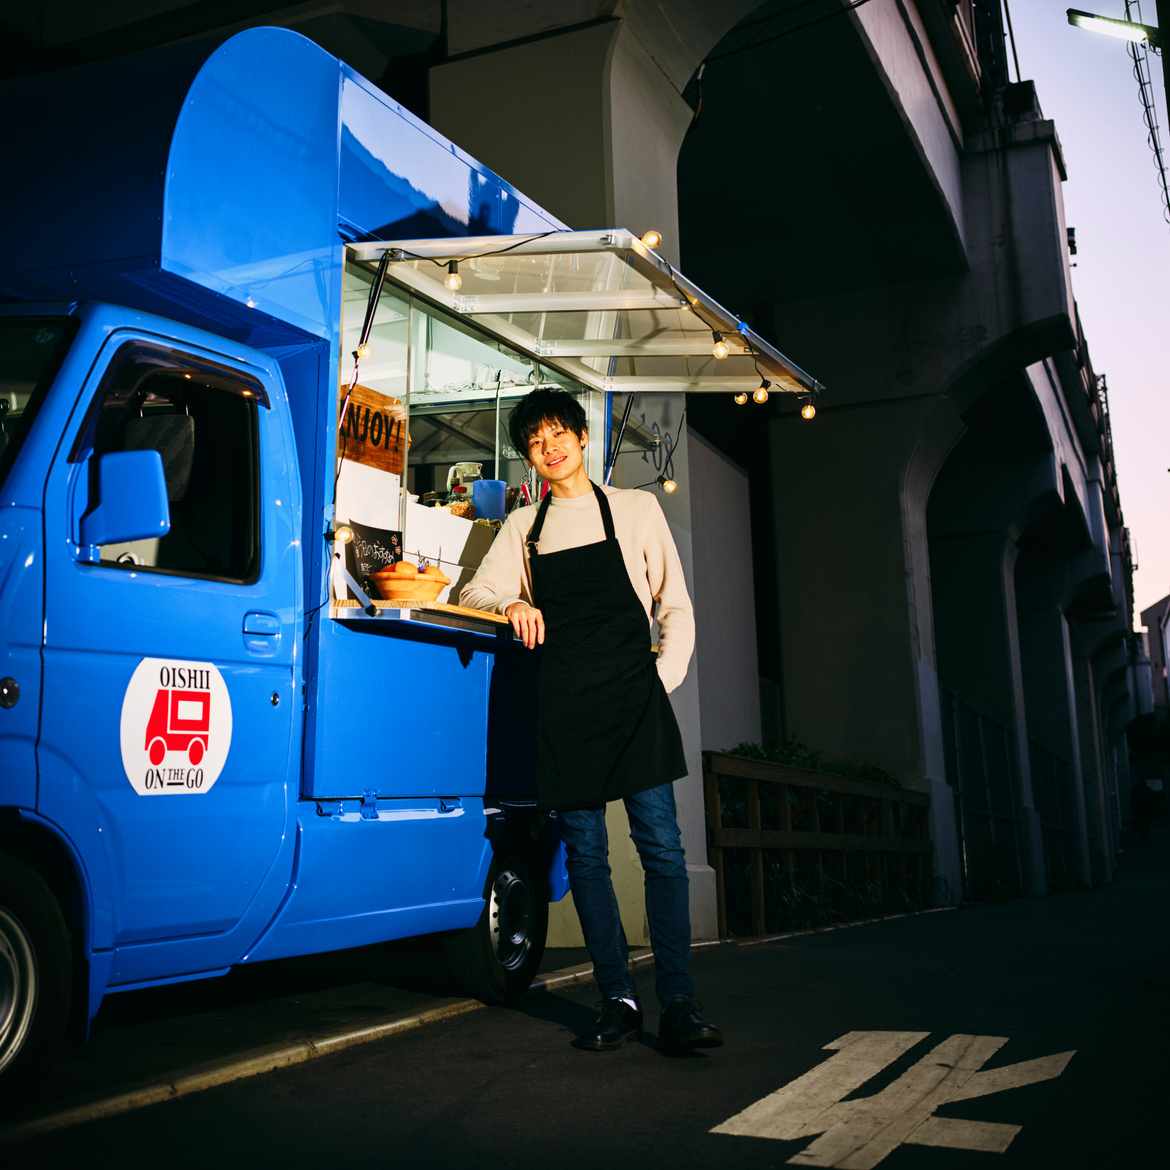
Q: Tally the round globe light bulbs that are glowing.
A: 9